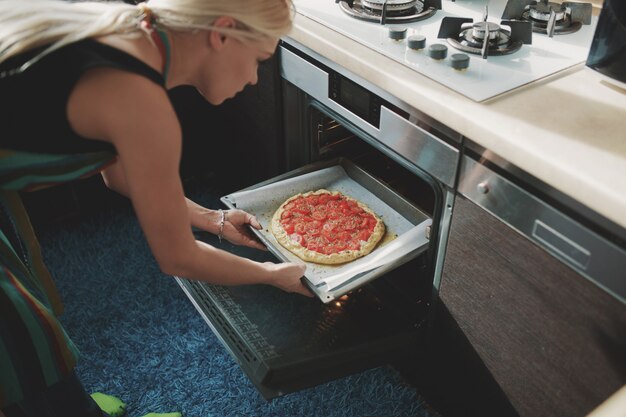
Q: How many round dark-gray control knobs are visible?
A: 4